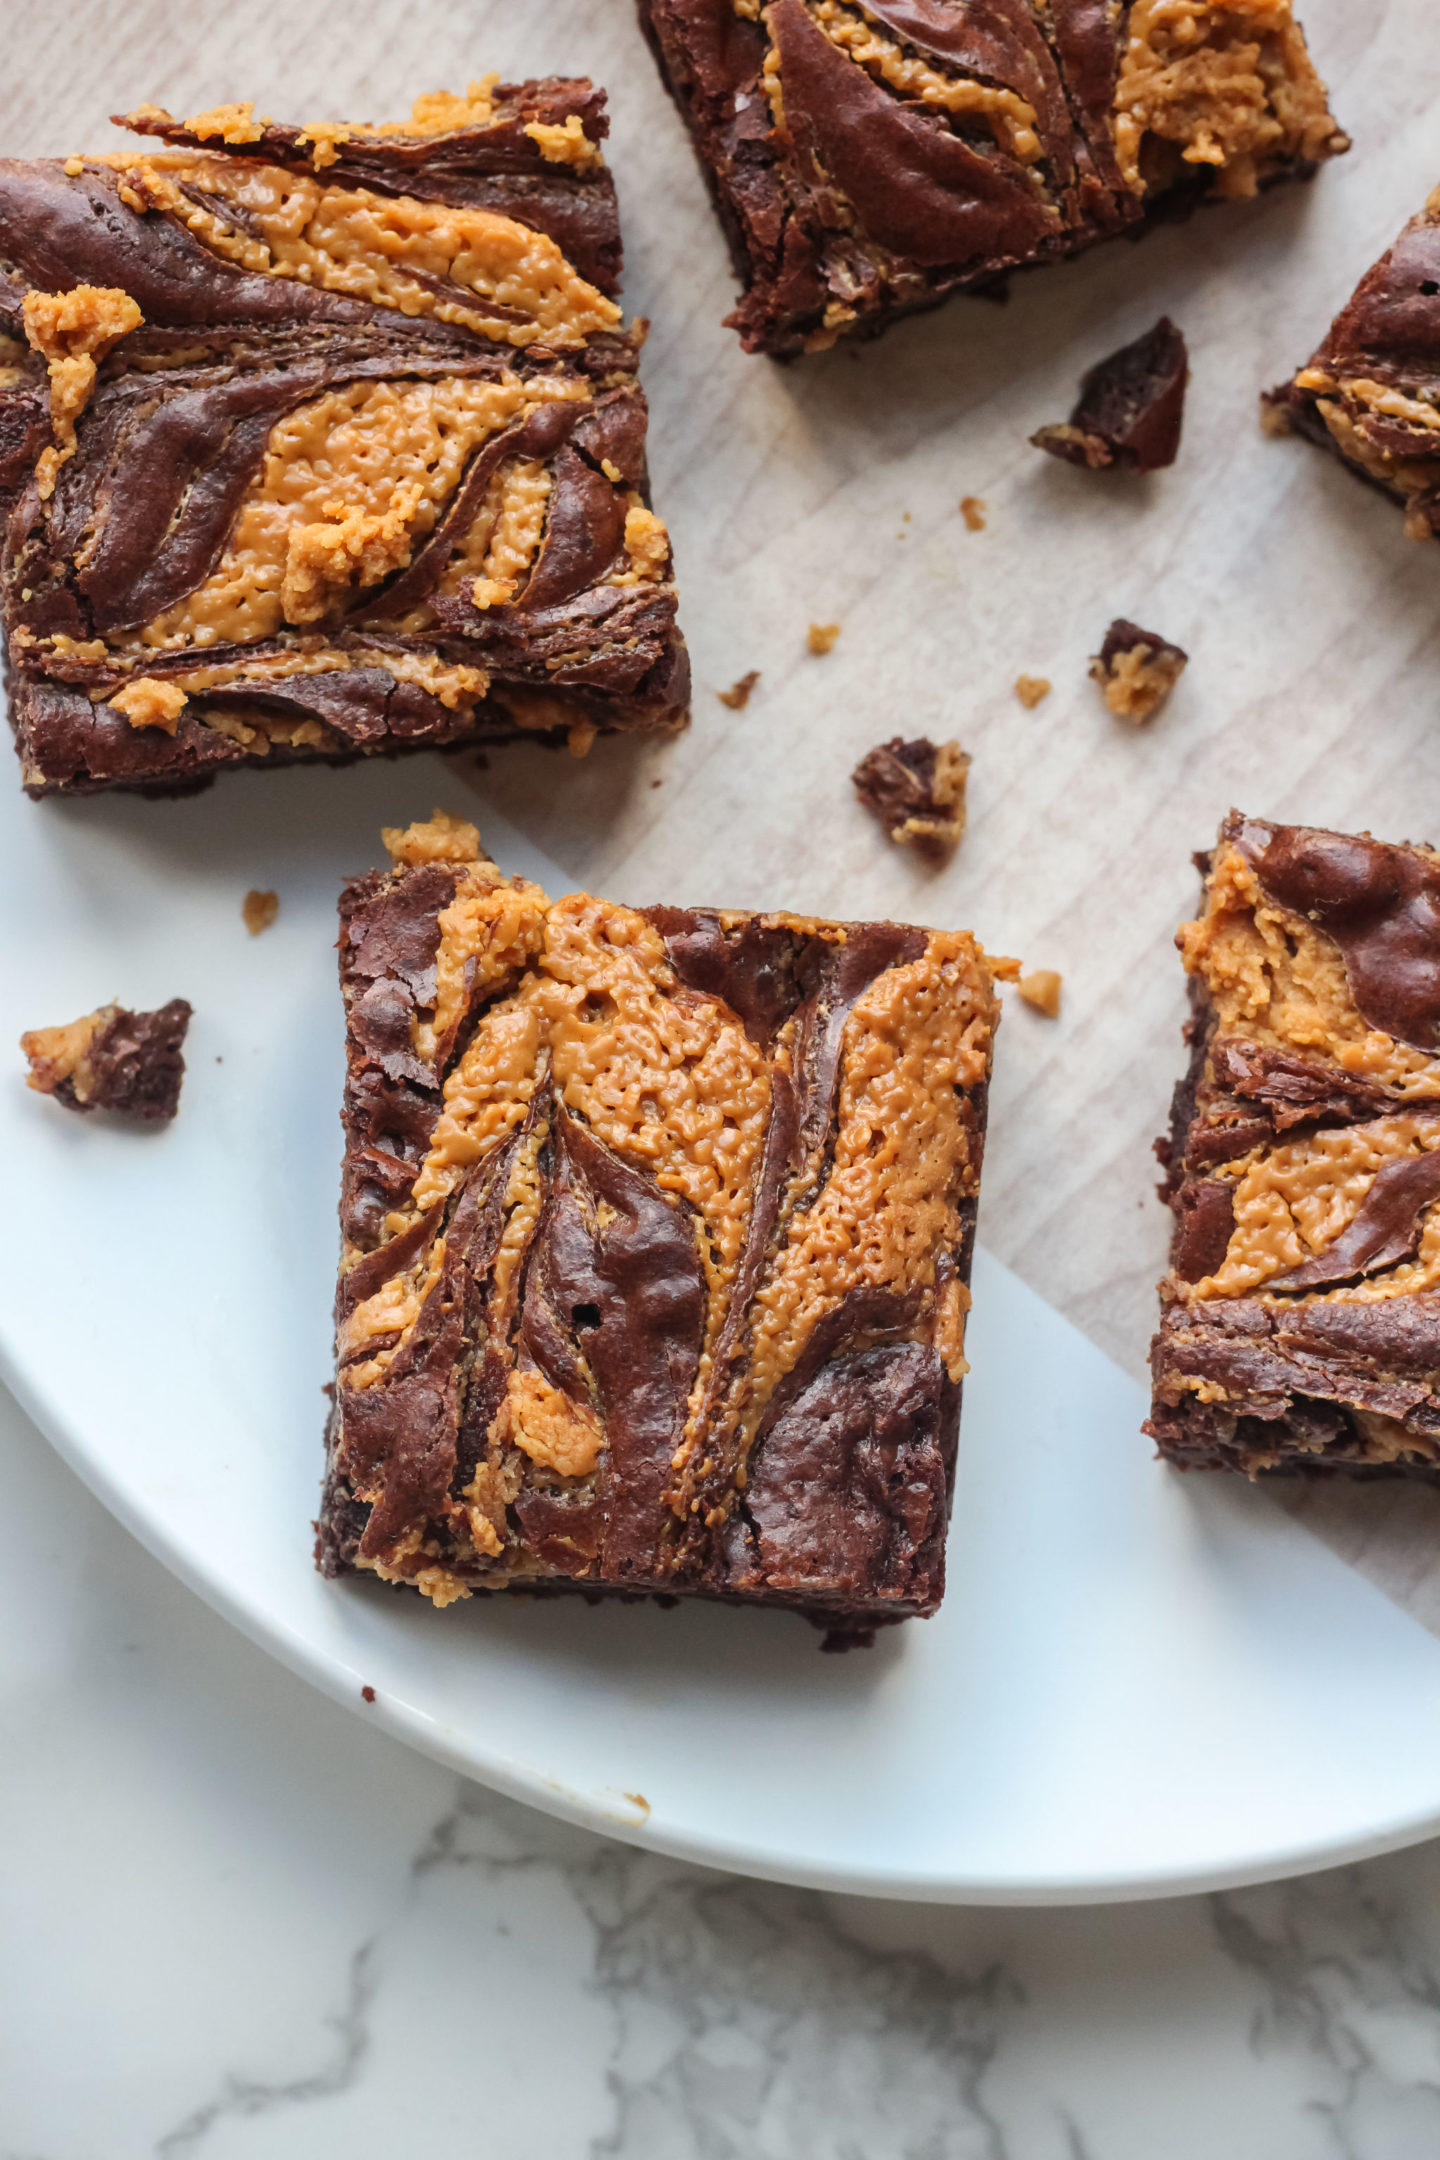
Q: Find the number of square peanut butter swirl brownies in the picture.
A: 5